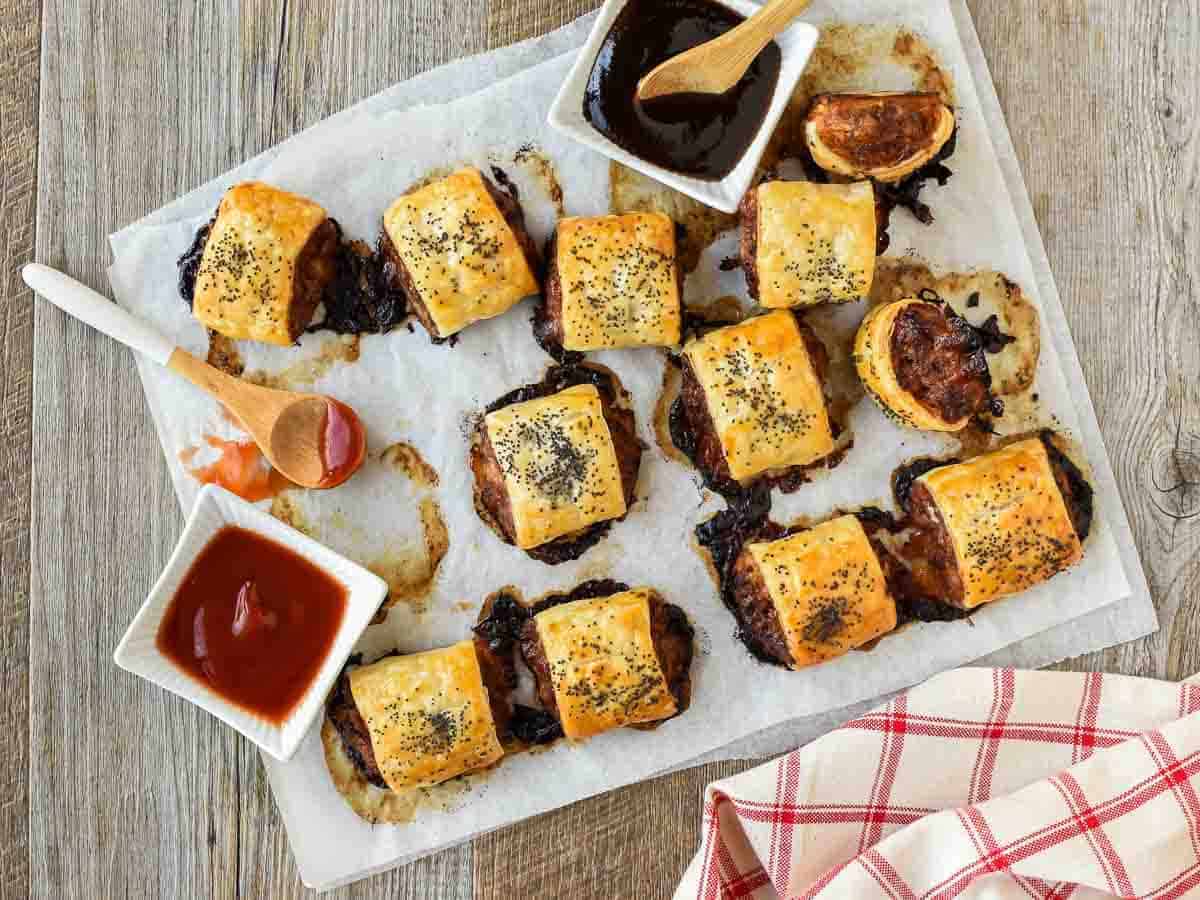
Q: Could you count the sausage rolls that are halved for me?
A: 2